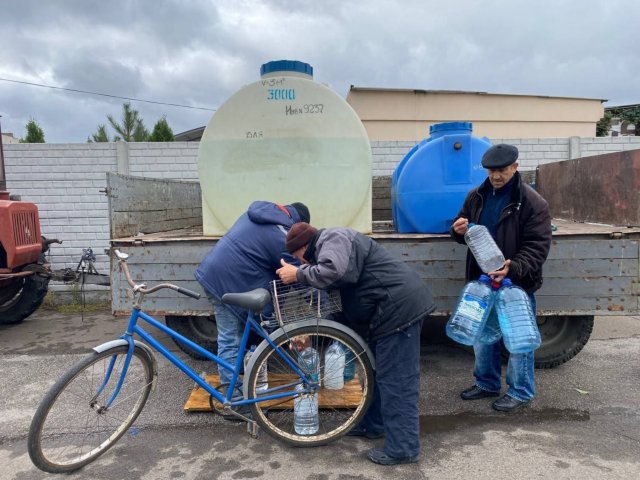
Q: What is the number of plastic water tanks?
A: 2